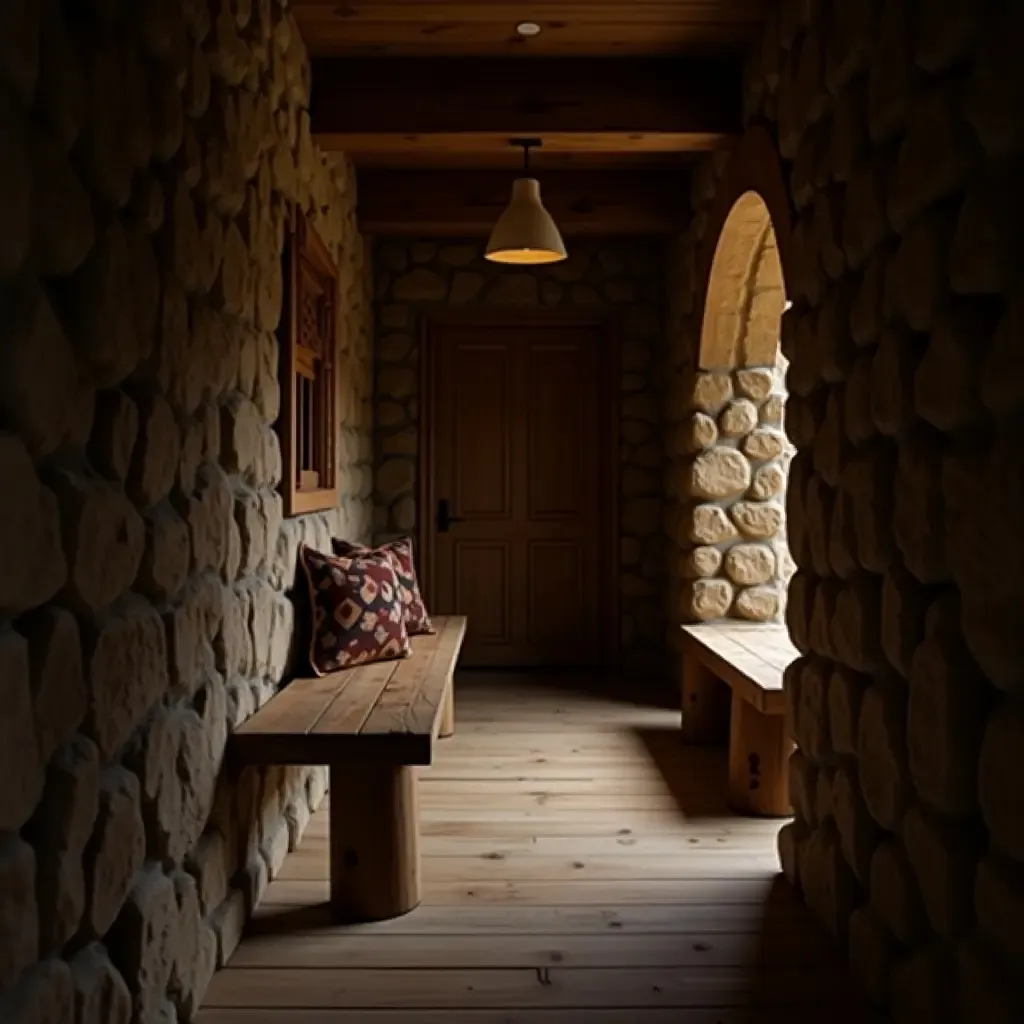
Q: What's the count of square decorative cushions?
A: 2